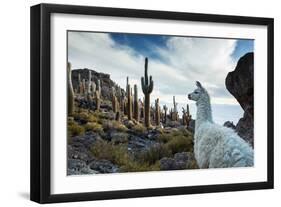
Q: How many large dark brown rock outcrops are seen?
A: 1